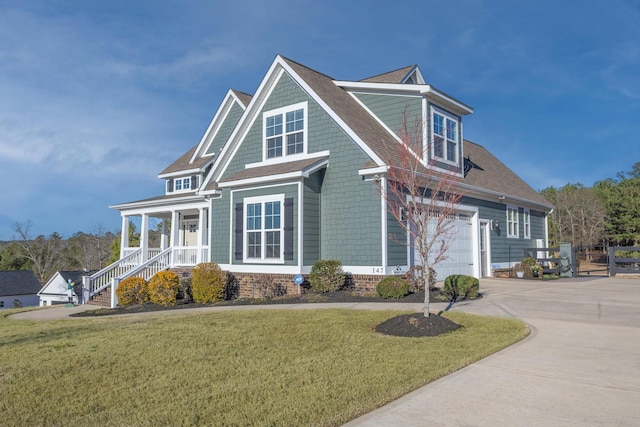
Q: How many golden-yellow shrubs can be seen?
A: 3